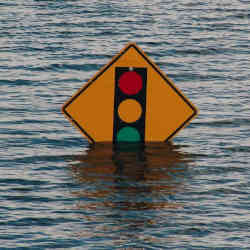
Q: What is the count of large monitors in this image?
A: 0